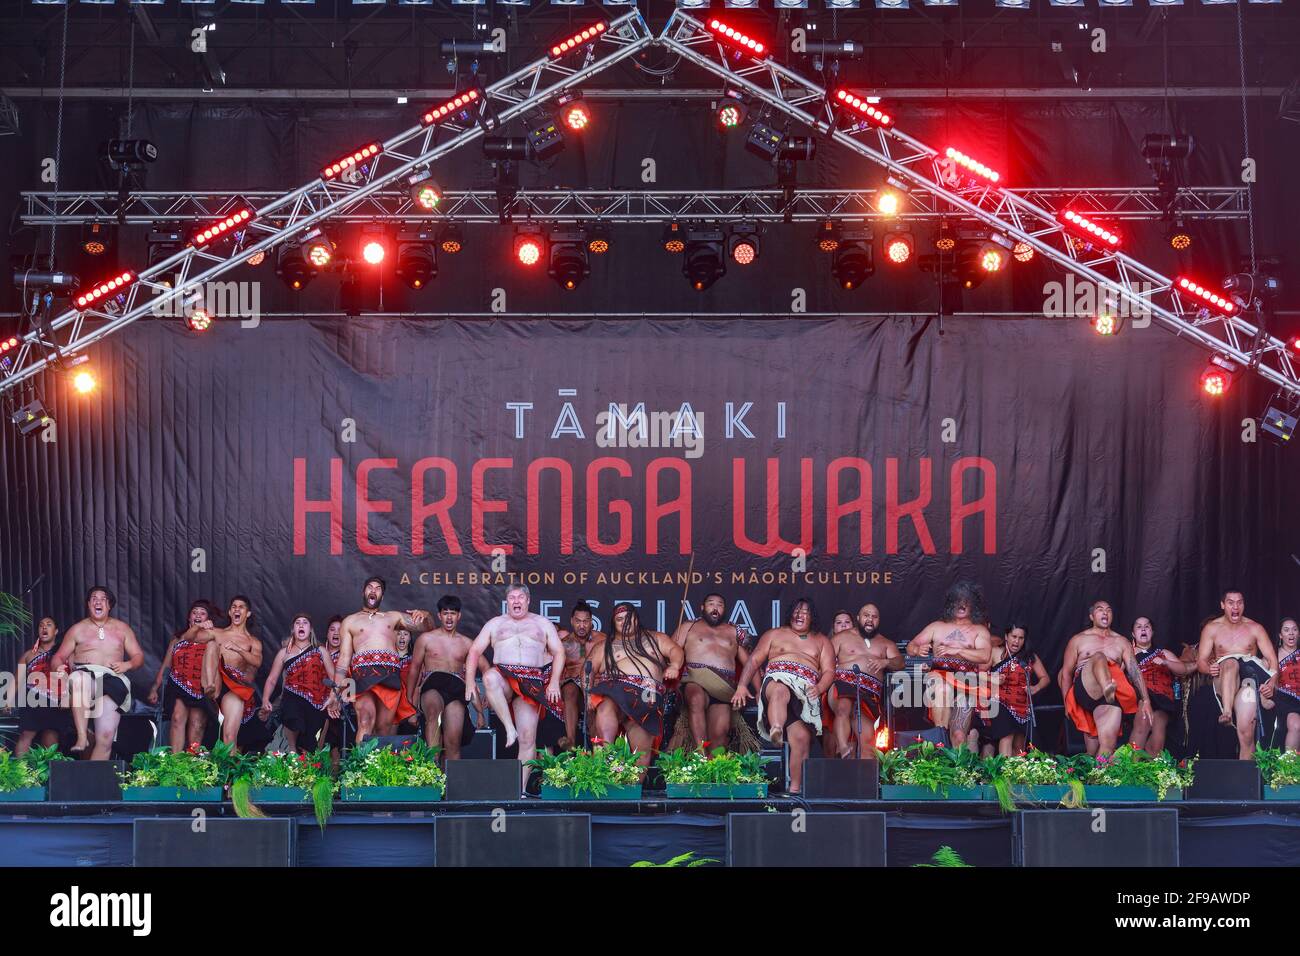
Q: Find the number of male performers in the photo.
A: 13